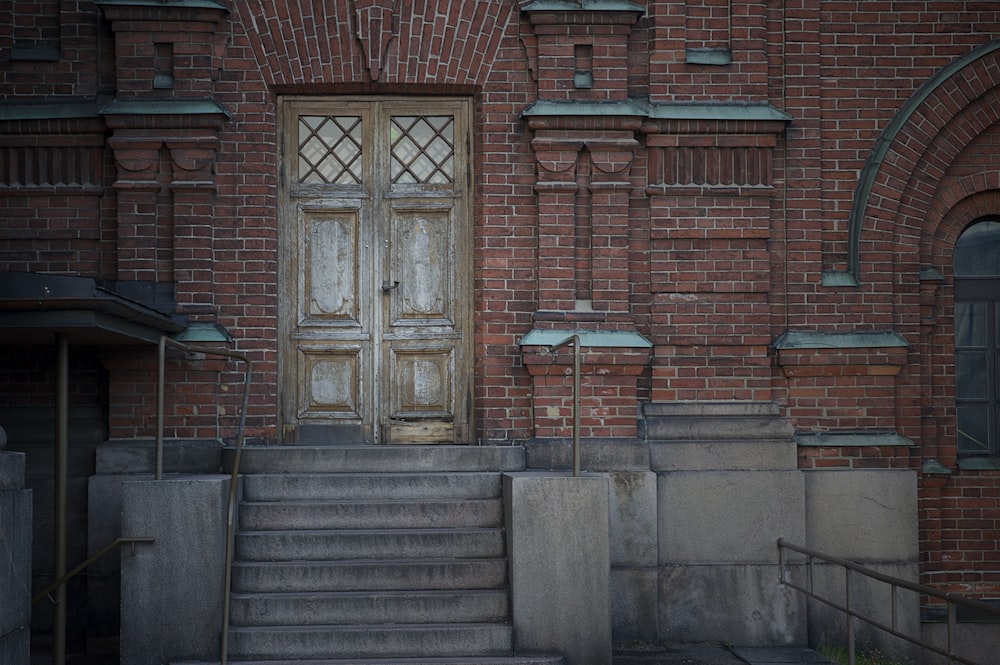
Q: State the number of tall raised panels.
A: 2